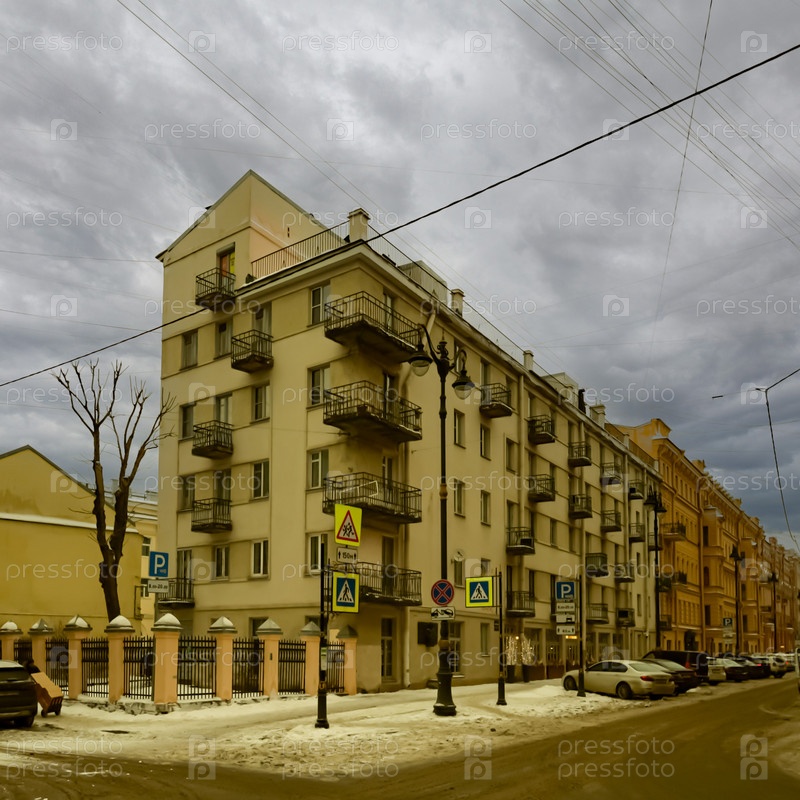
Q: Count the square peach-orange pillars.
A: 9